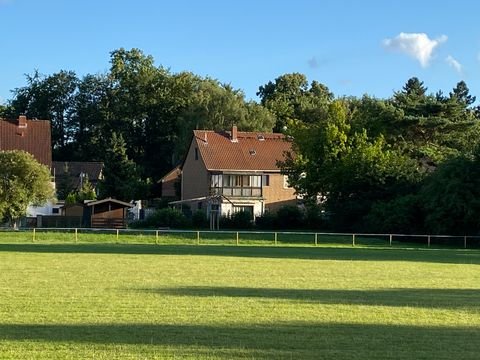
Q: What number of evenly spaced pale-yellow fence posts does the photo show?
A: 12